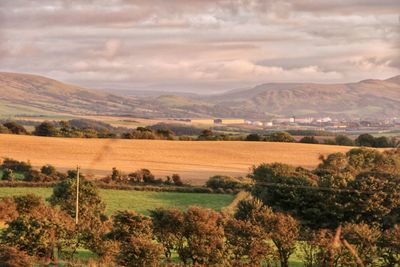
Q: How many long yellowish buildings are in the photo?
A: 2